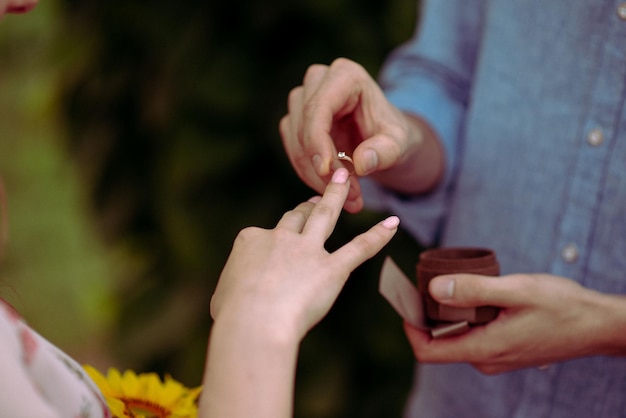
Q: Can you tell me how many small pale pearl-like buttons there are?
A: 3